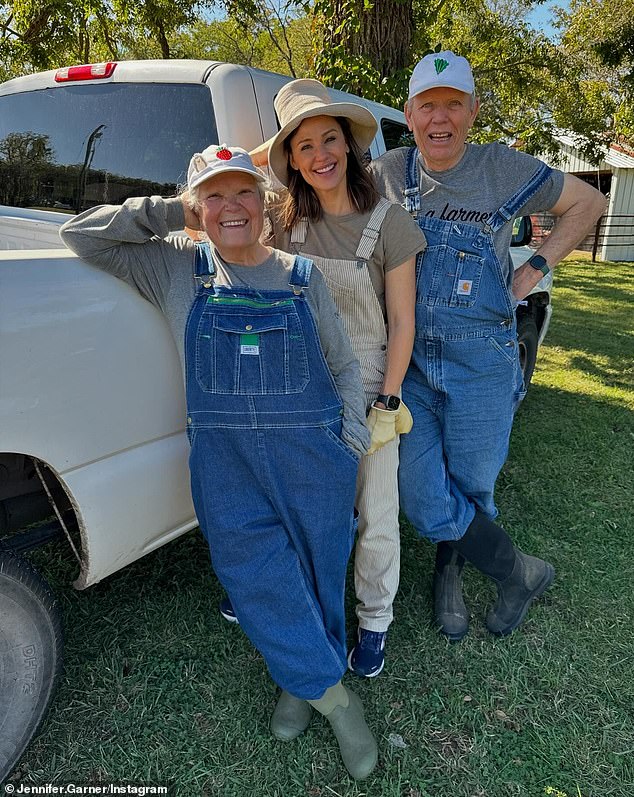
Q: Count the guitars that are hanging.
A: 0